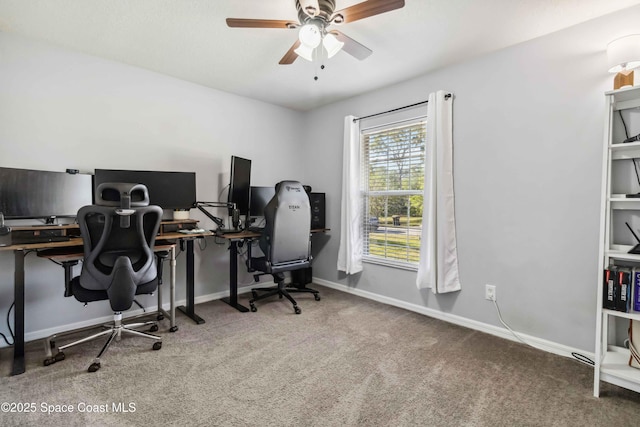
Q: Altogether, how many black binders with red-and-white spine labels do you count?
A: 2